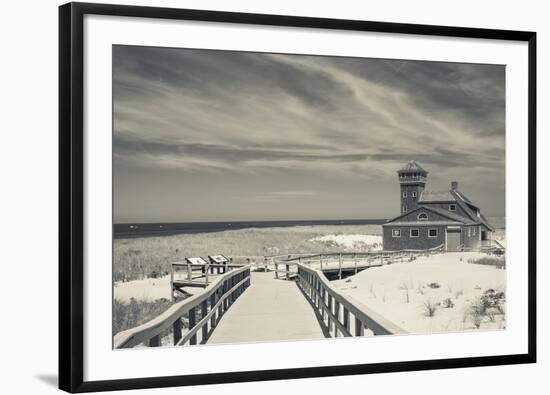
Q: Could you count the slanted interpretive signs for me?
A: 2